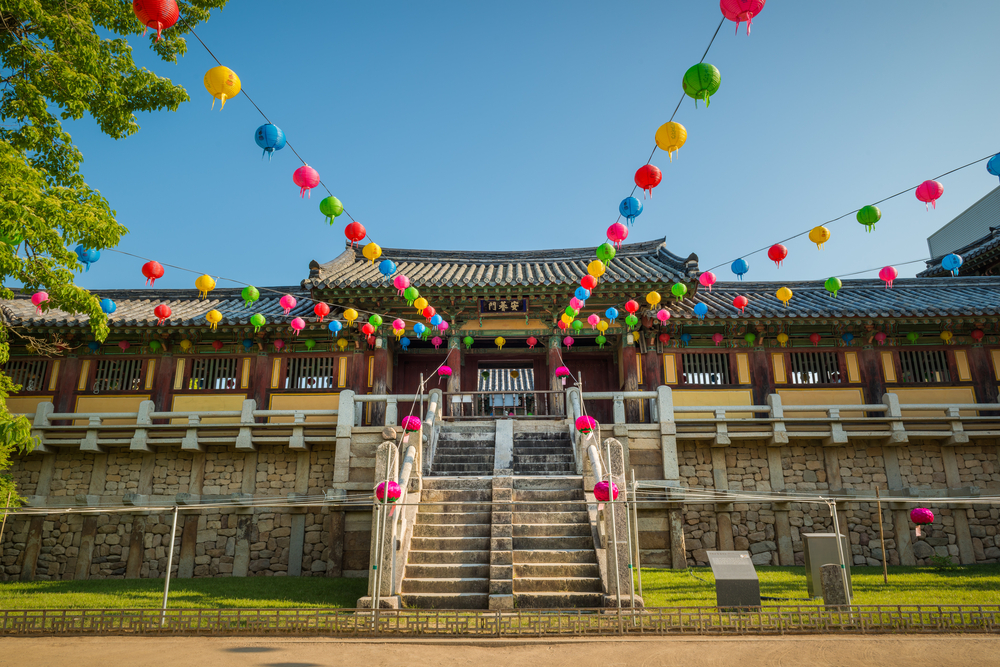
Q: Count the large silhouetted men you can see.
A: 0